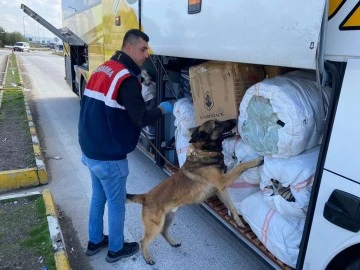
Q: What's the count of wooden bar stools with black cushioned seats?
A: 0